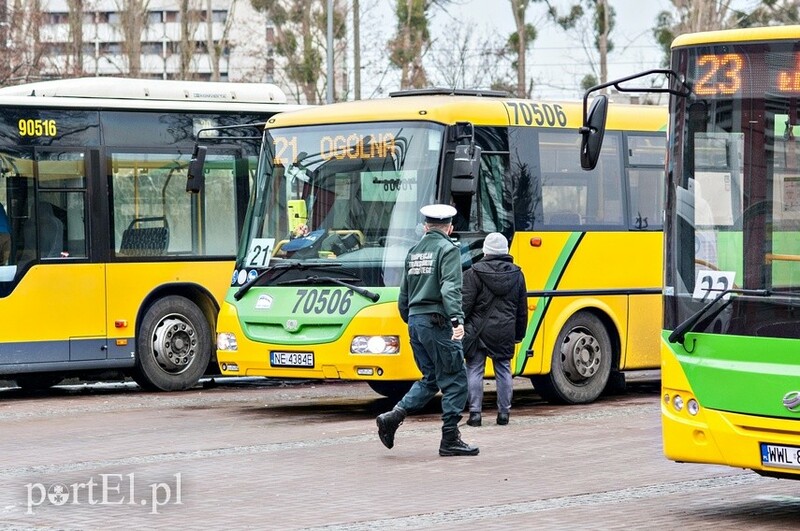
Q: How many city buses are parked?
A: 3